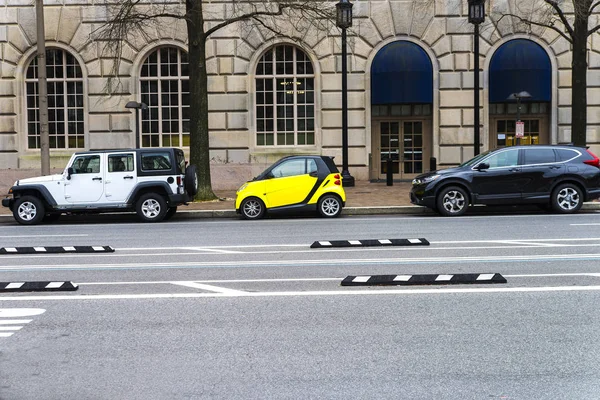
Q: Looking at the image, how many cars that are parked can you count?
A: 3